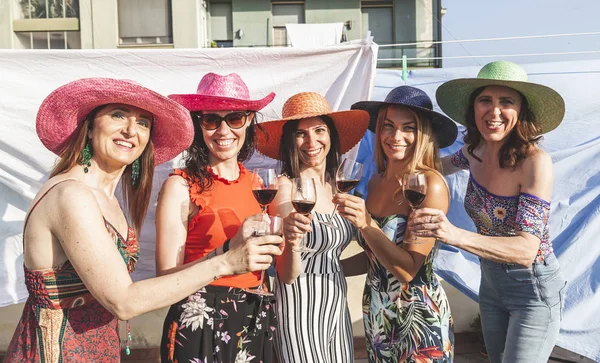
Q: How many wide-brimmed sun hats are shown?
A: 5